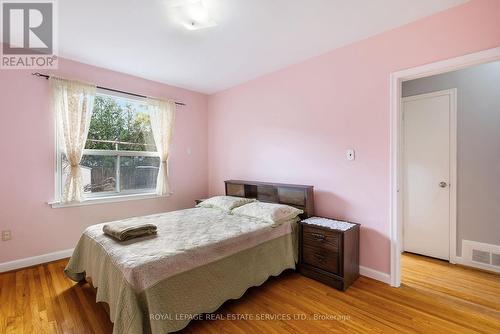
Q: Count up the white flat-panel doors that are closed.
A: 1